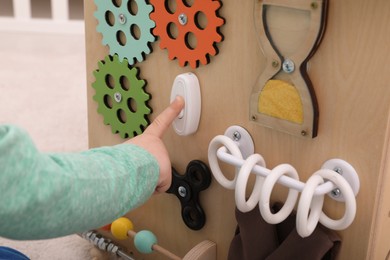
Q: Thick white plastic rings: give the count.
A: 5